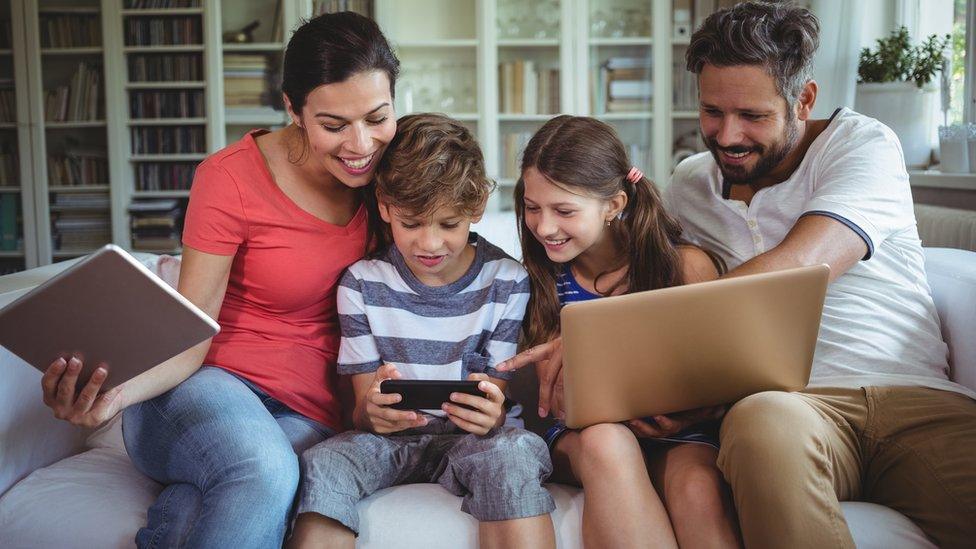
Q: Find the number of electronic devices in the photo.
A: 3